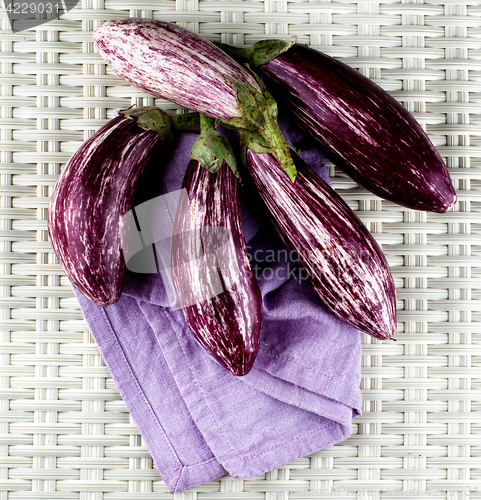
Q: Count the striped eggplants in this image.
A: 5